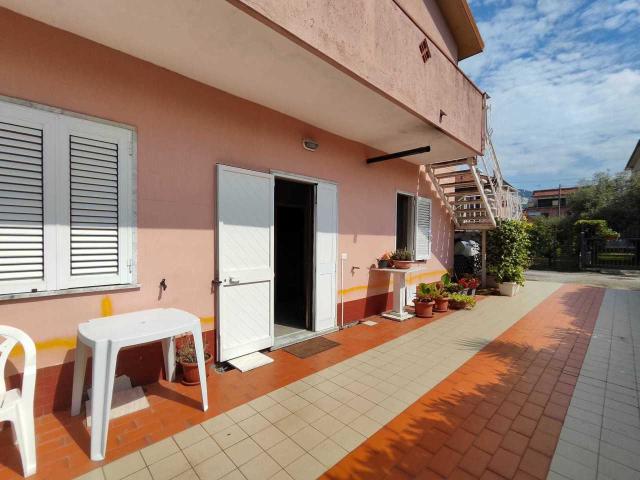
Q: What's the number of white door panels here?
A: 2